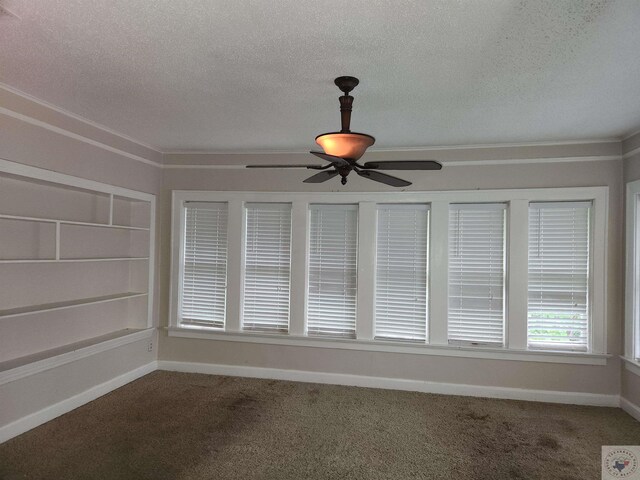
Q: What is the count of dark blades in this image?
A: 5